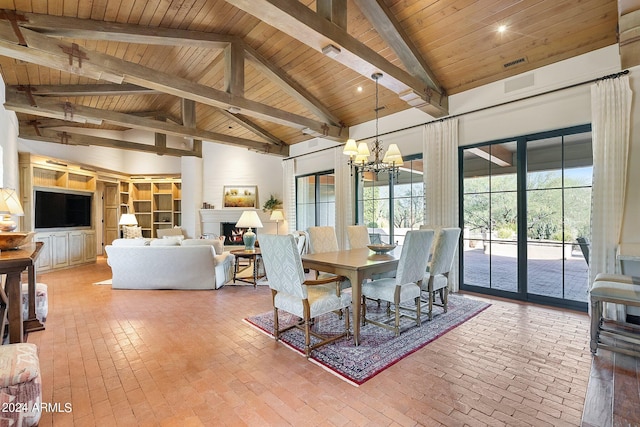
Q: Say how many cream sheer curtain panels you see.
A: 4